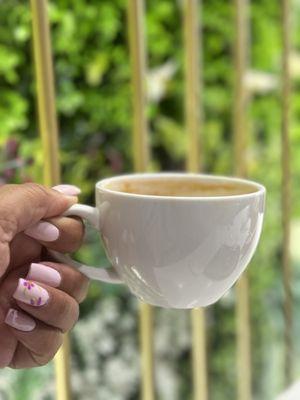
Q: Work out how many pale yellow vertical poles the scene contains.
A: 5